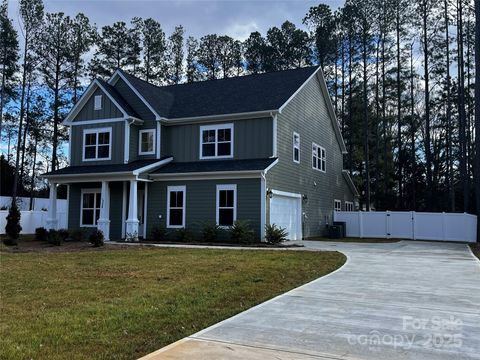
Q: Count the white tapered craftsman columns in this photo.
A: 3